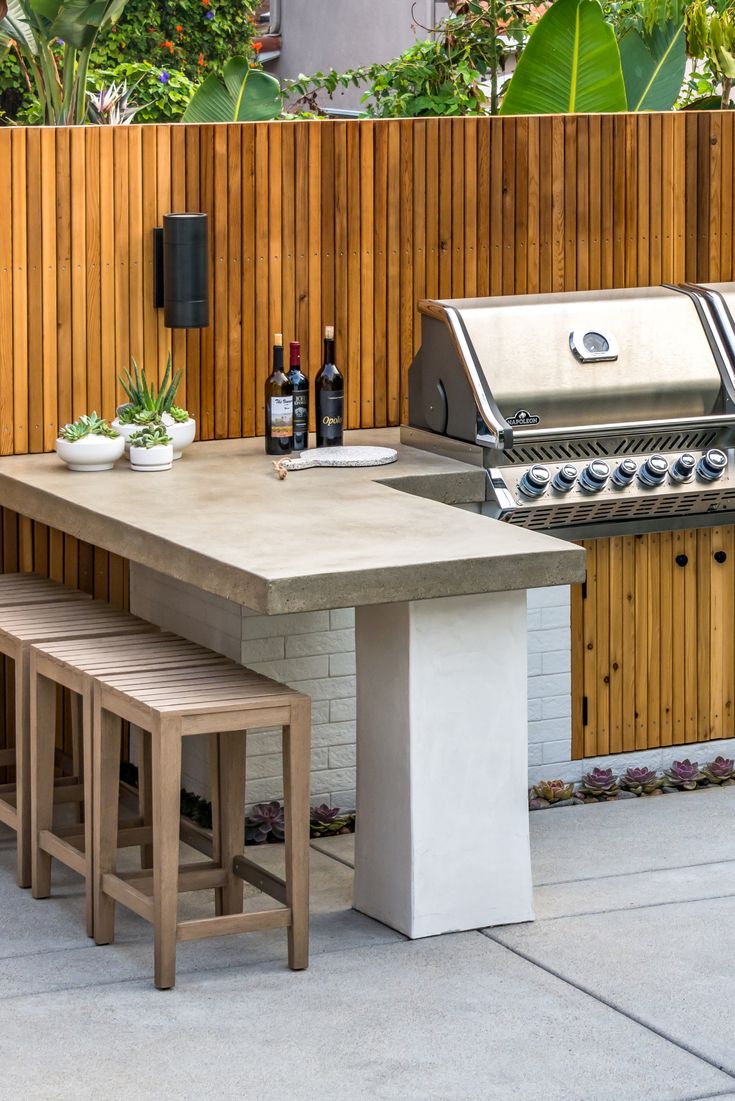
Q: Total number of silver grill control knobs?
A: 7